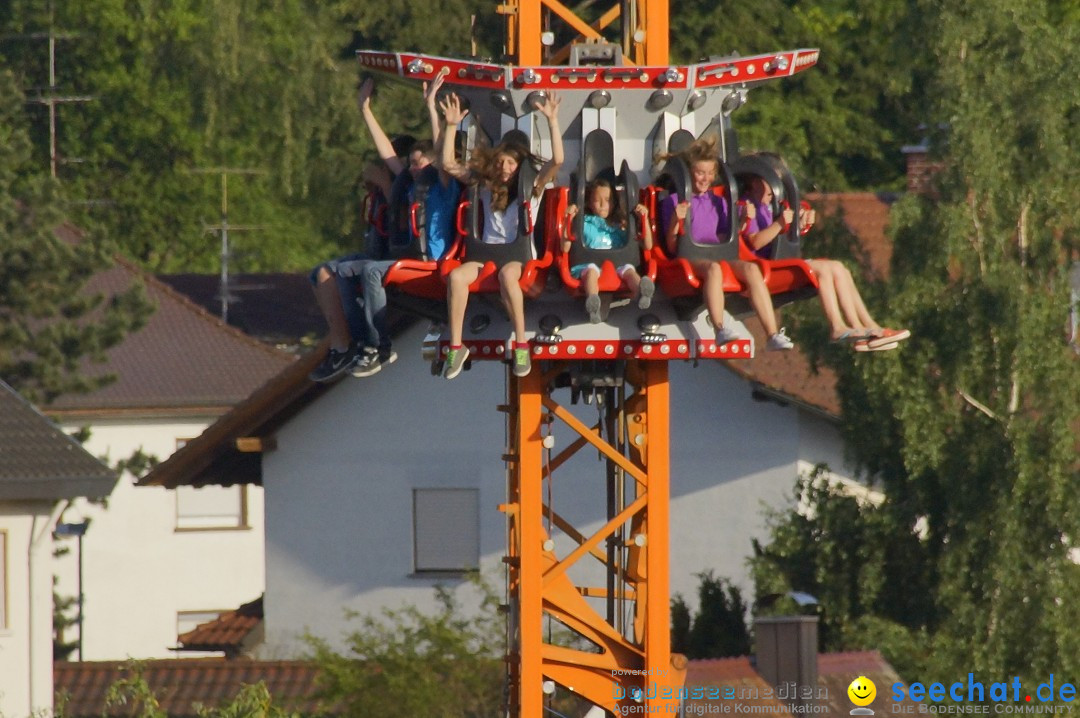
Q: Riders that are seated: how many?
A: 6